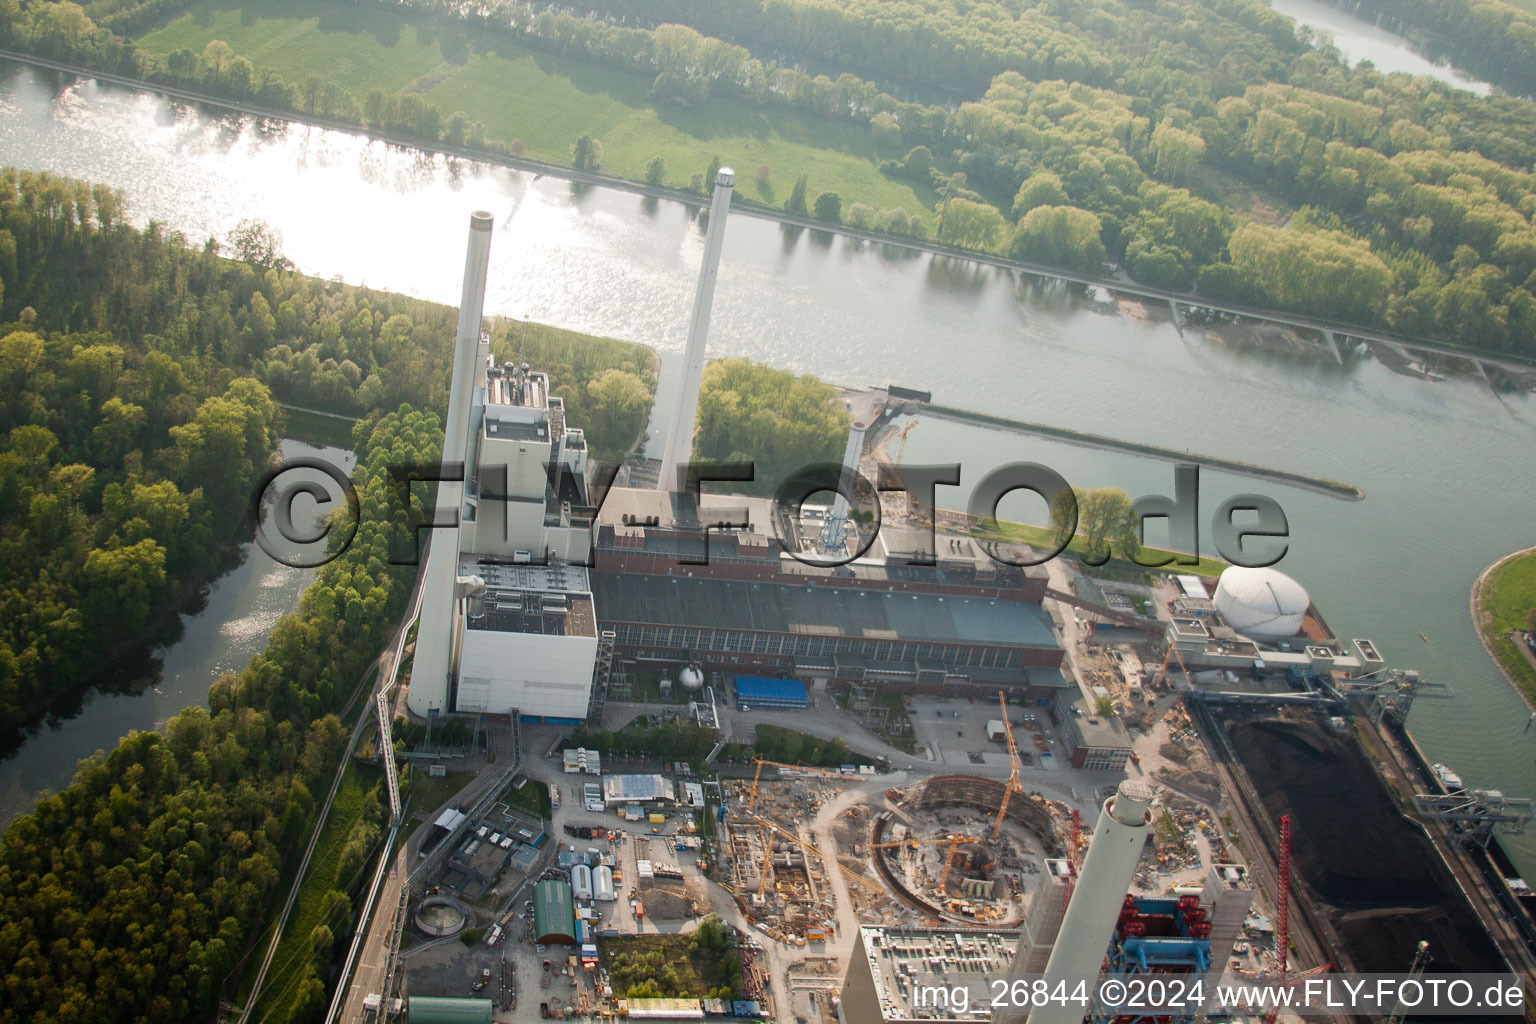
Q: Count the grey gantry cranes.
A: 2